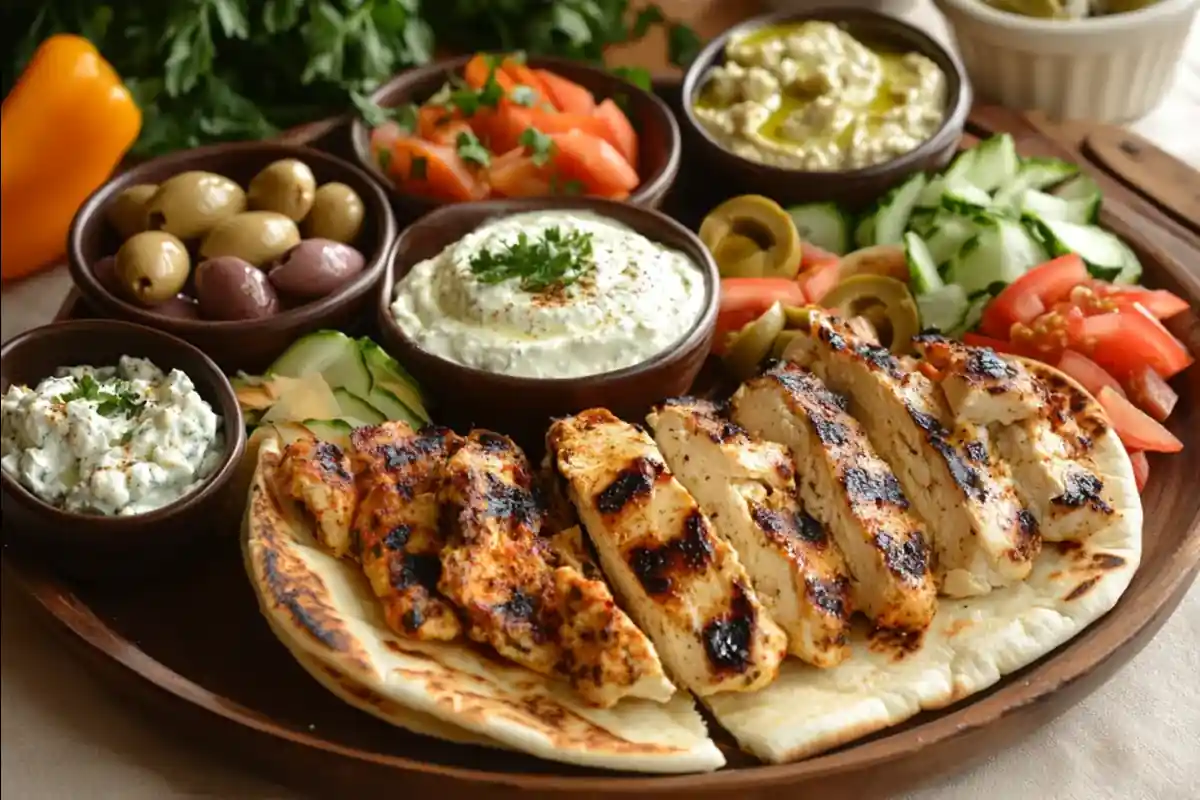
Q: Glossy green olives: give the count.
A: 6